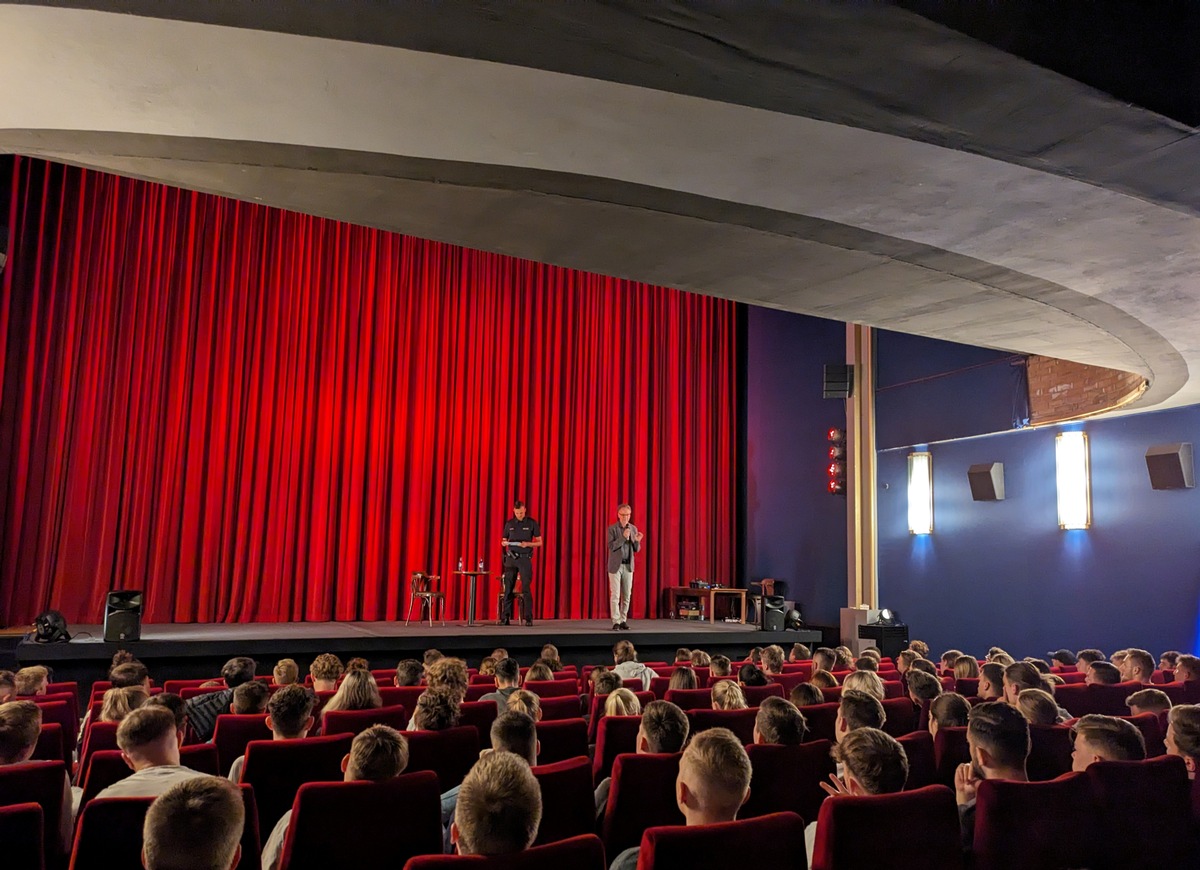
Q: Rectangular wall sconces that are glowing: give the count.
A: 2